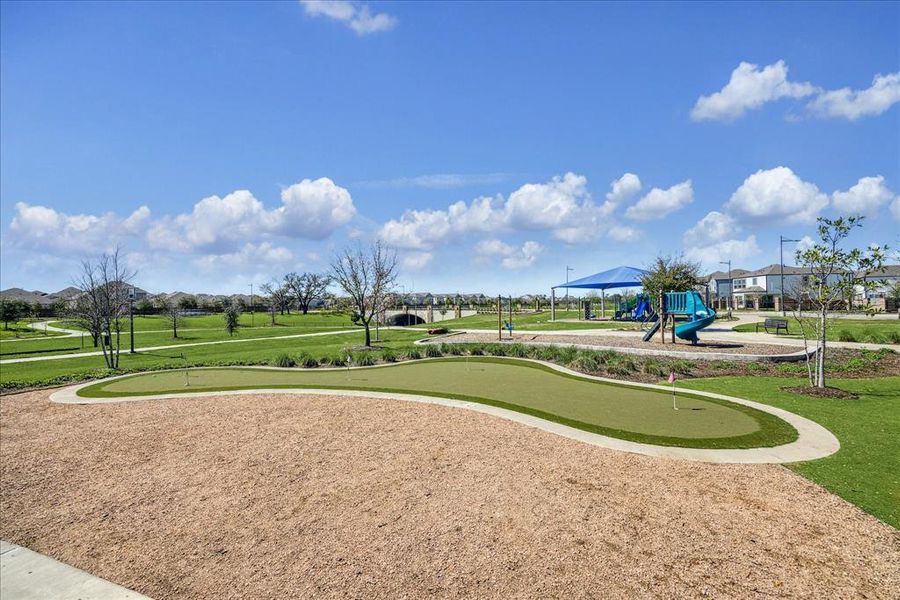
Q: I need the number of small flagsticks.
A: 4